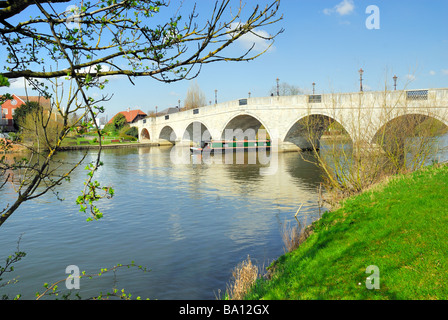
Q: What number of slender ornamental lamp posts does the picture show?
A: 9